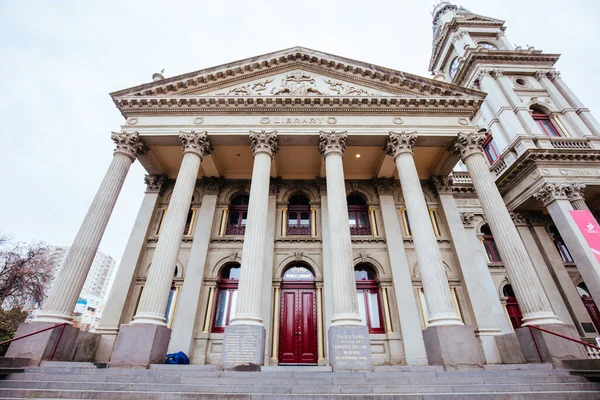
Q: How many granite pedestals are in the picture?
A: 6